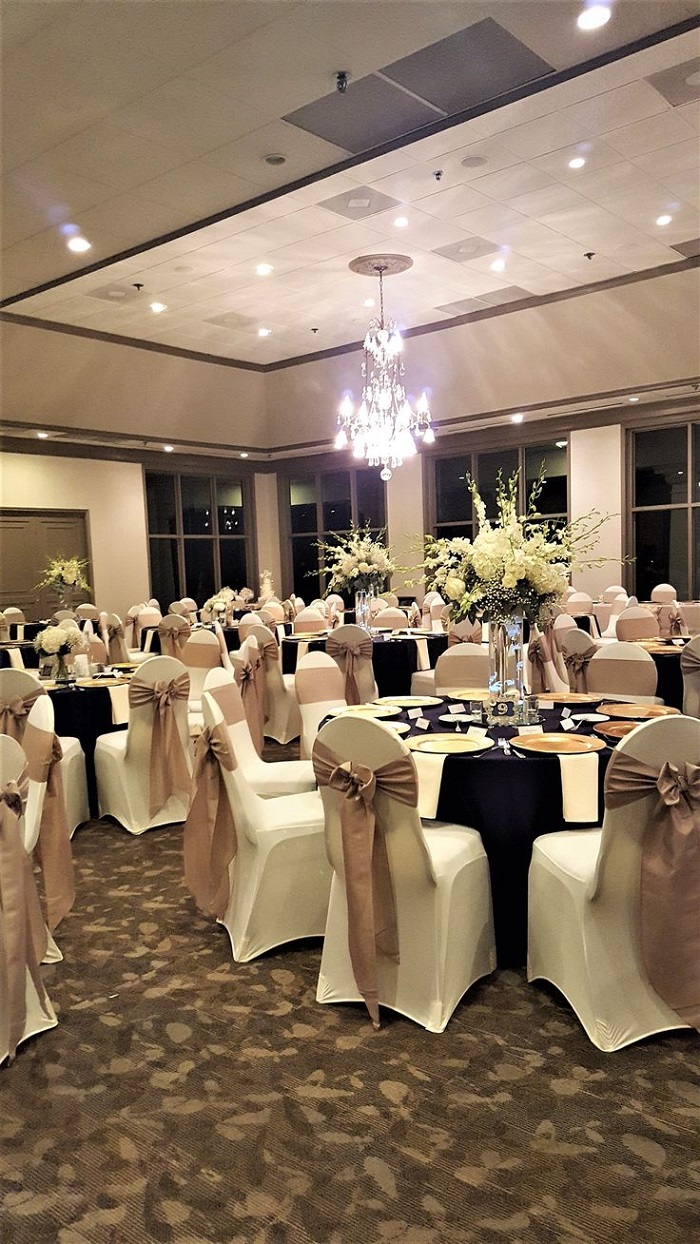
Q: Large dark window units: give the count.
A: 4